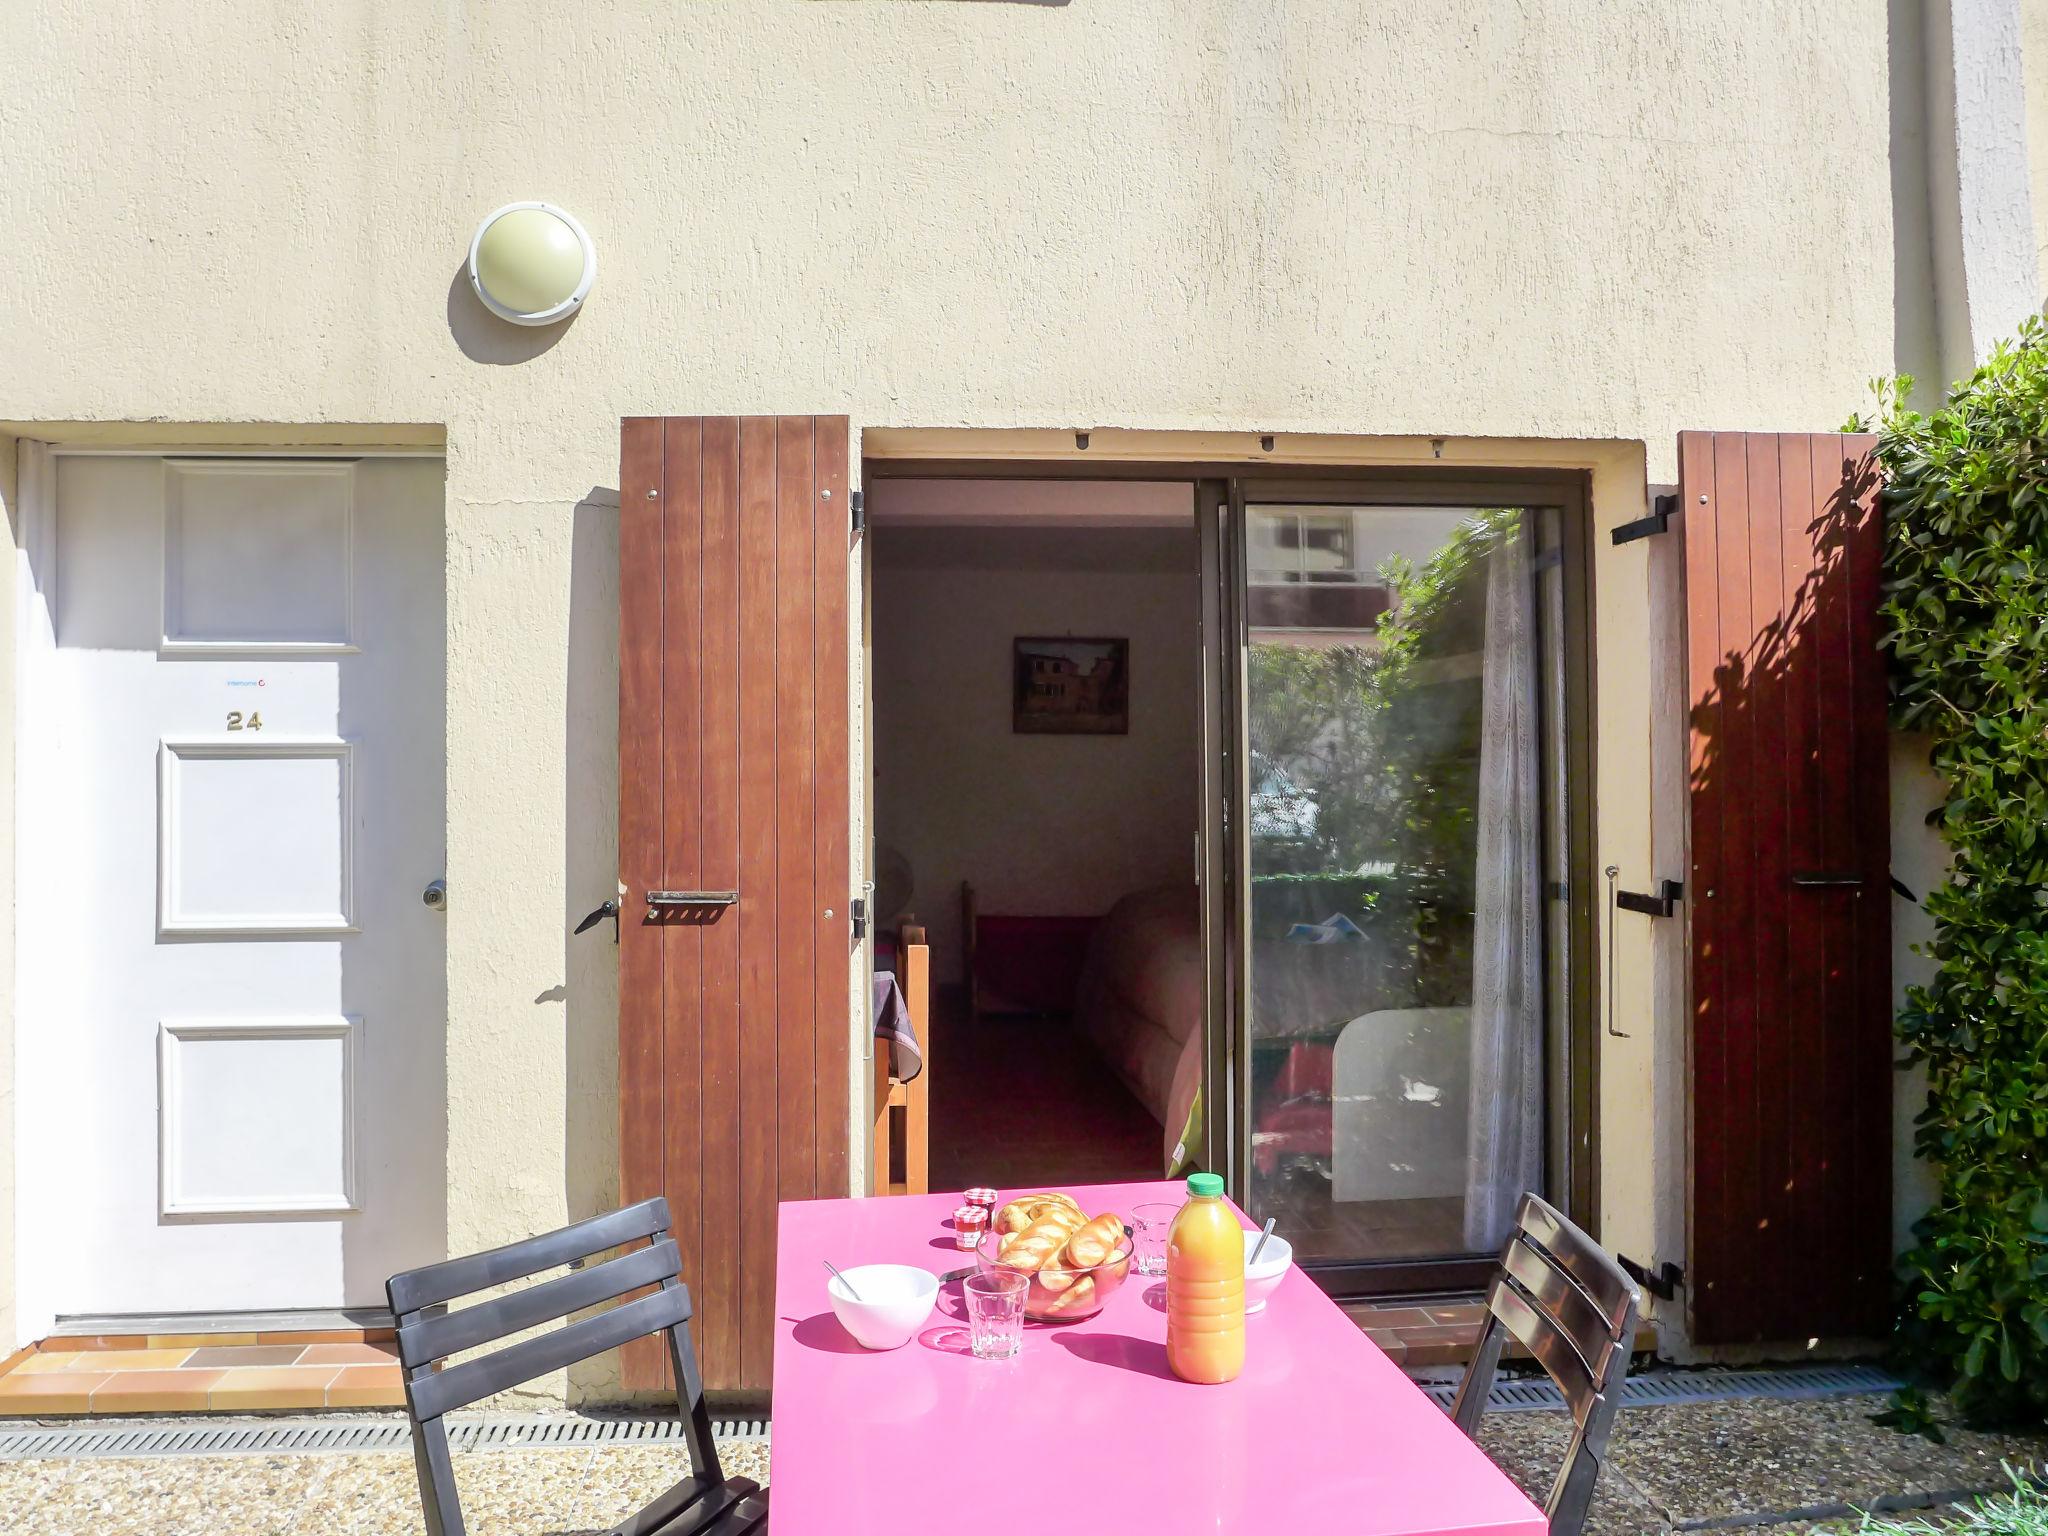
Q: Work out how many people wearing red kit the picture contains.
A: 0